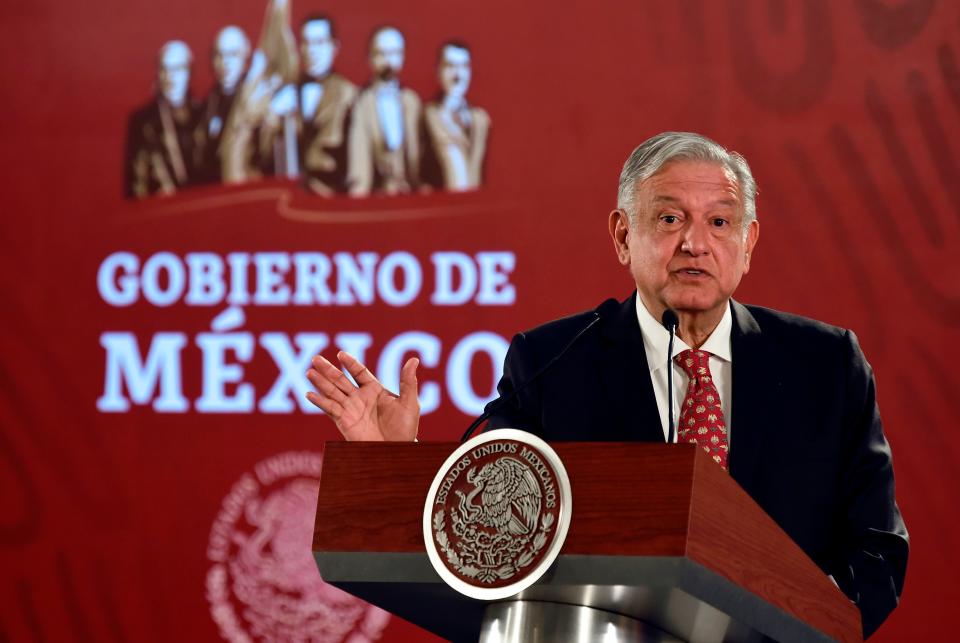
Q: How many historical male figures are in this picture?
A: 5